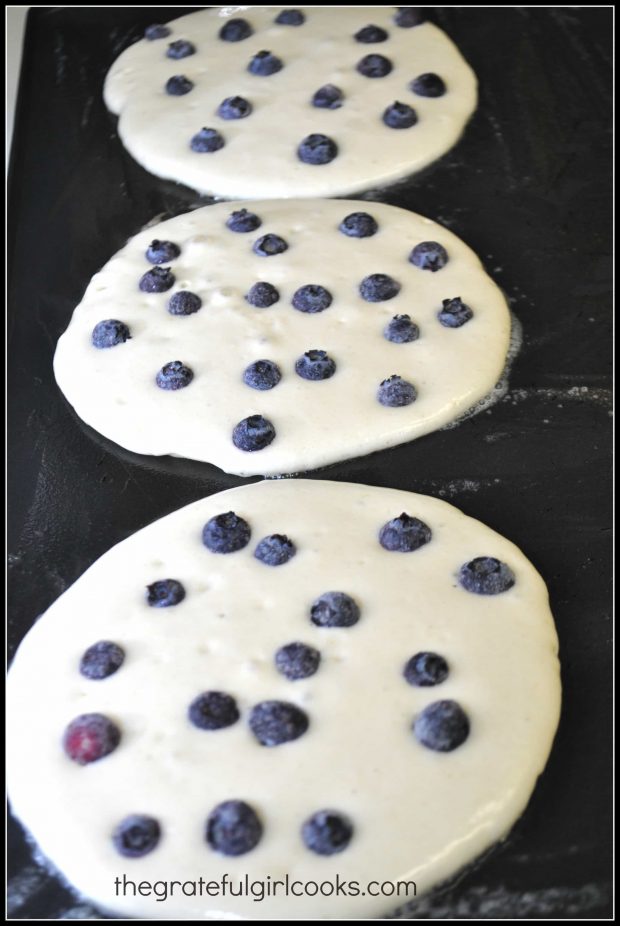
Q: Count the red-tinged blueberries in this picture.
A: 1